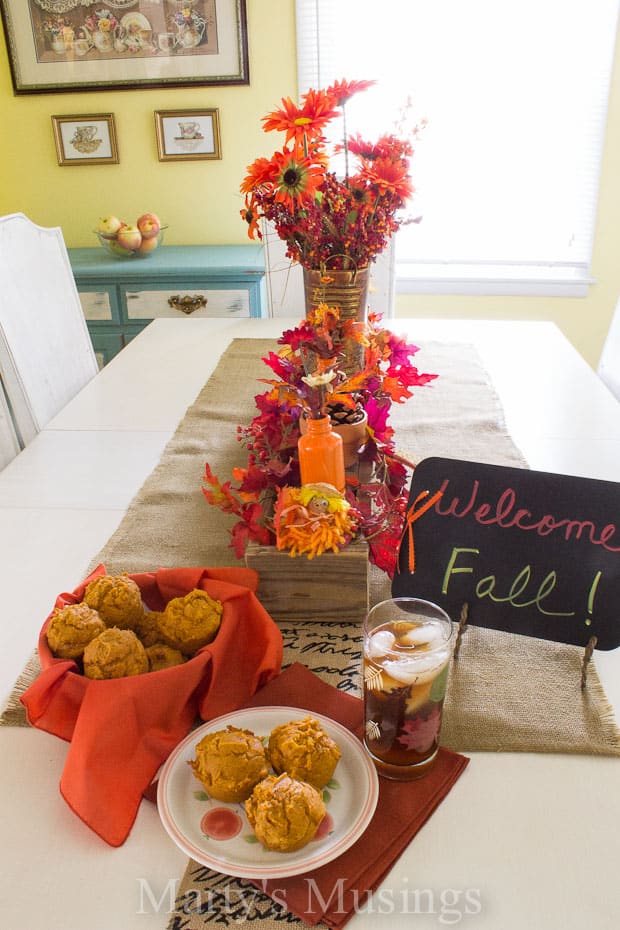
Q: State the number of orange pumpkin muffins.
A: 9